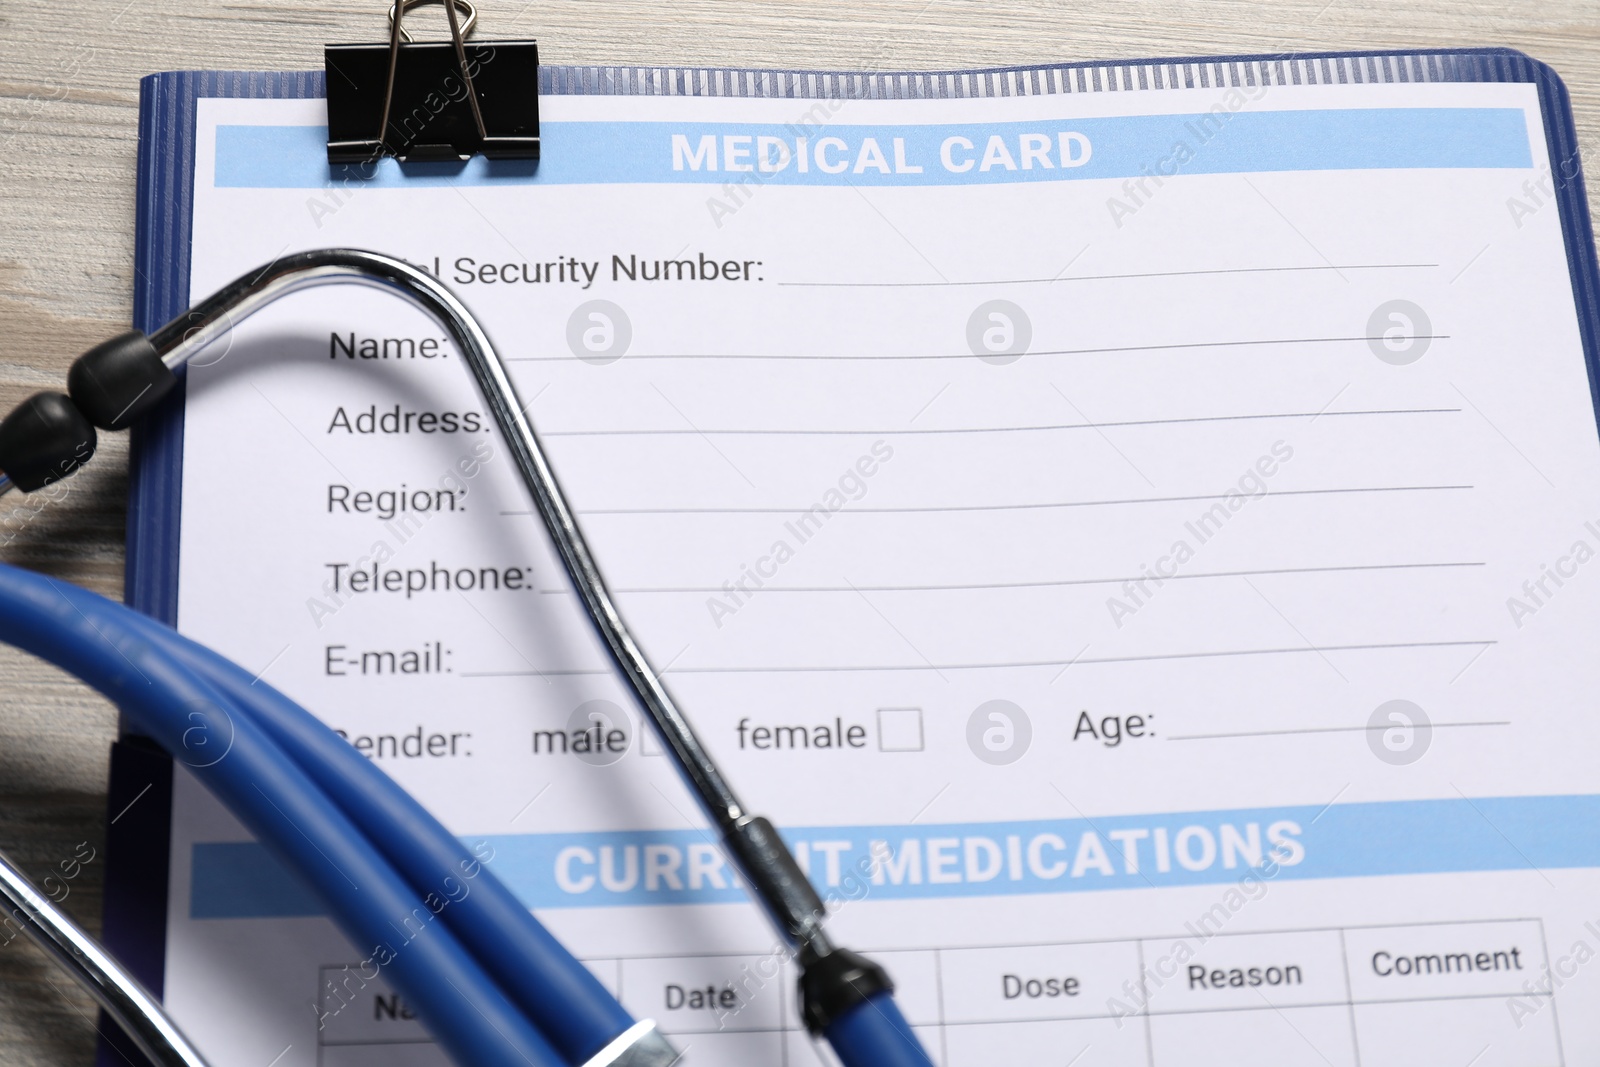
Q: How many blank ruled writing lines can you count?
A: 7